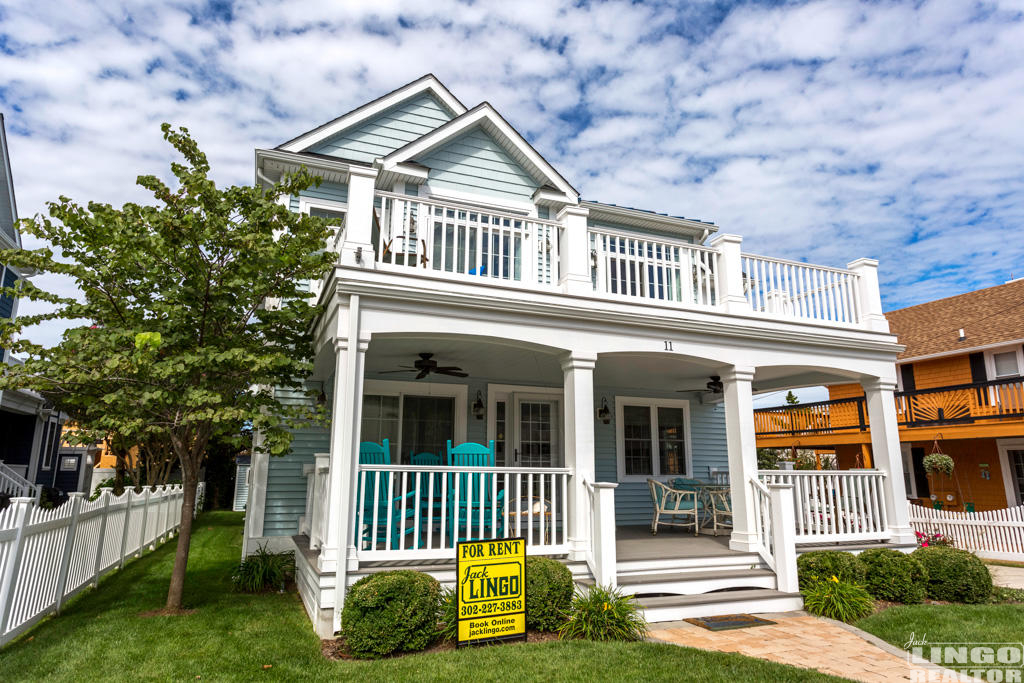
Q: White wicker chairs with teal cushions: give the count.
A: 3